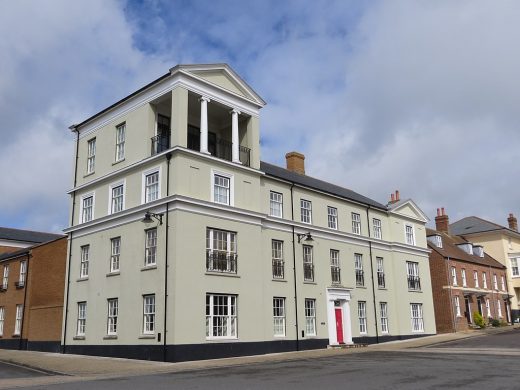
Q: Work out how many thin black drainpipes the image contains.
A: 5